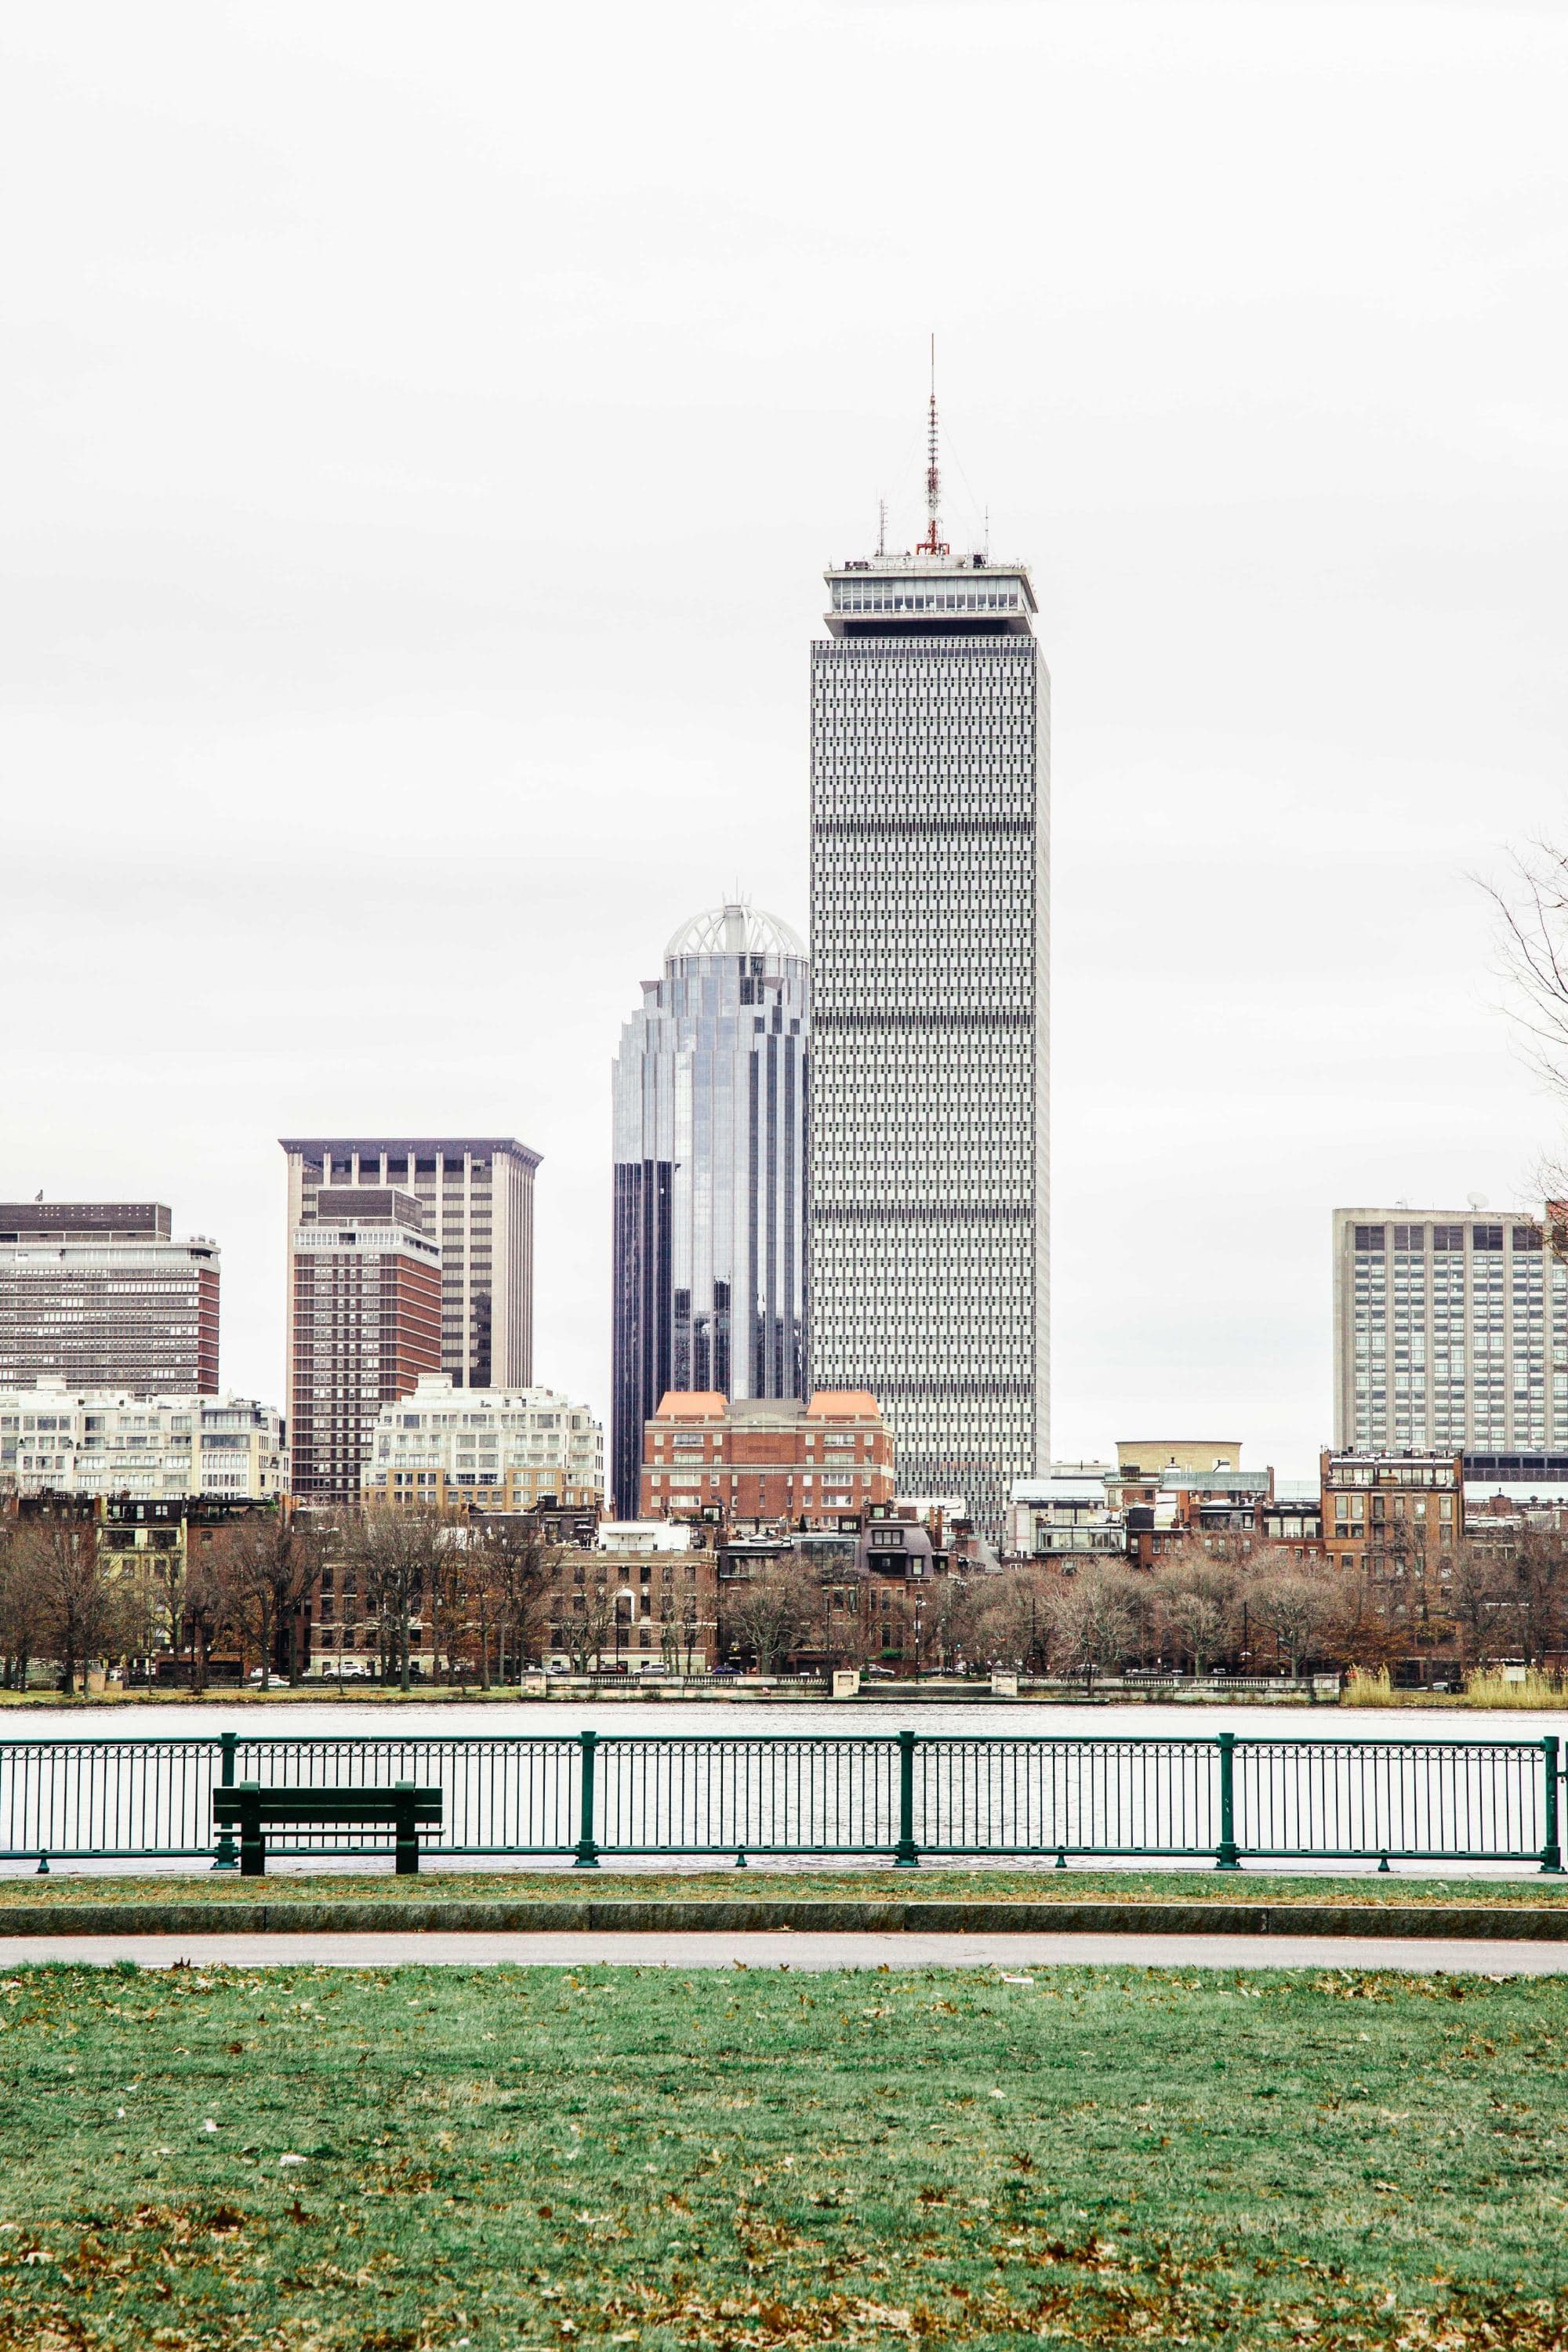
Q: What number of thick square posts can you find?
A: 5